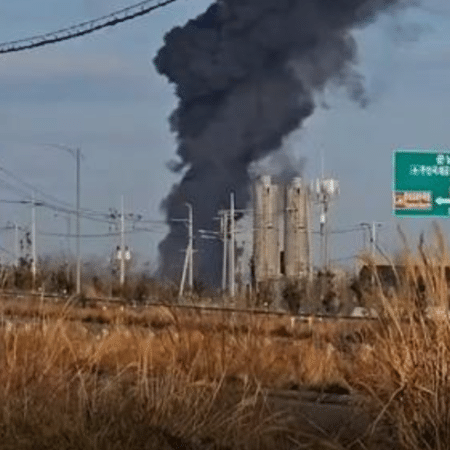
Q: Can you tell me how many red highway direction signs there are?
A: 0